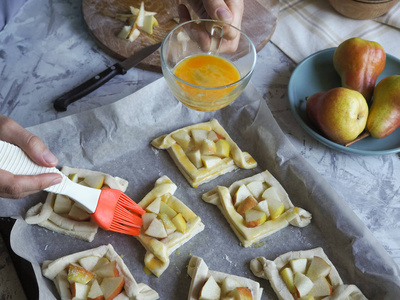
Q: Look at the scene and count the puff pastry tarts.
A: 7